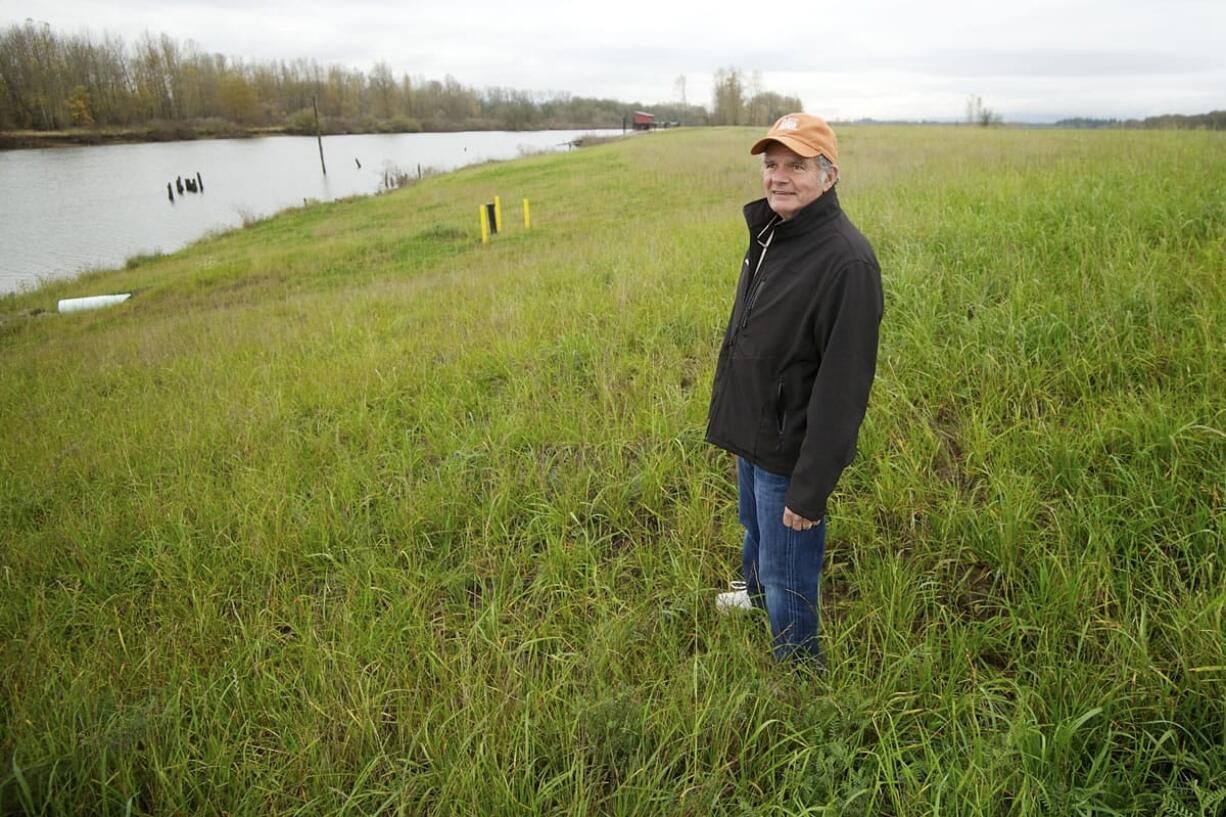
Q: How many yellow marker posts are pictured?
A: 3